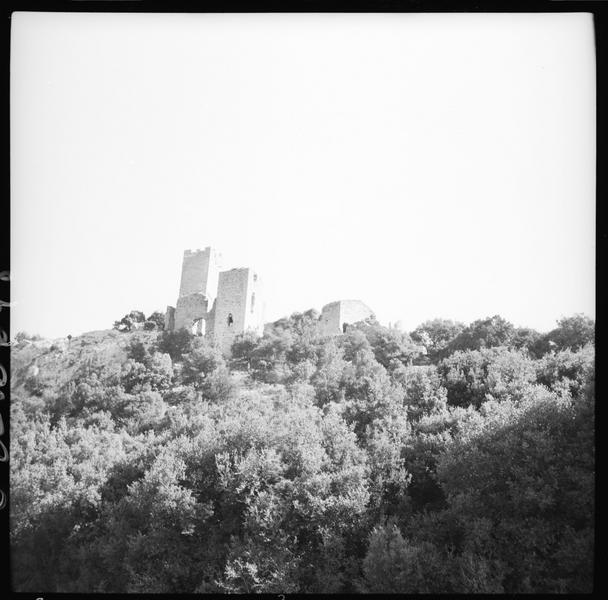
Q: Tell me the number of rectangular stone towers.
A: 2